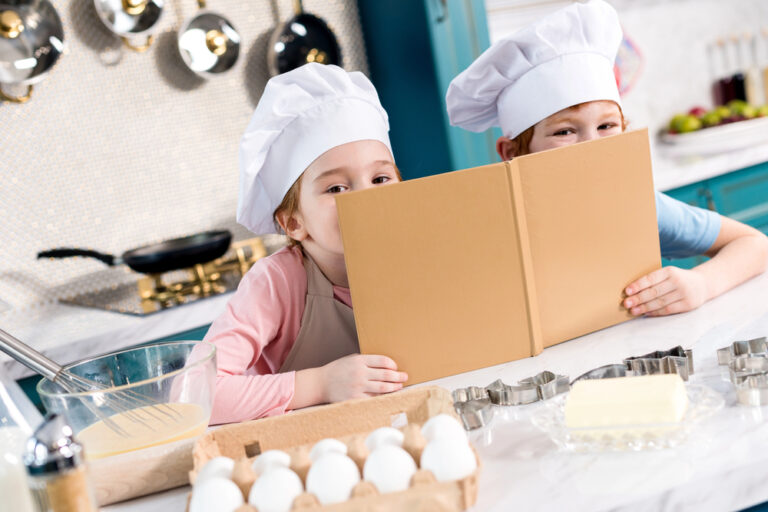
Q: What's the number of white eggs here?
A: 10